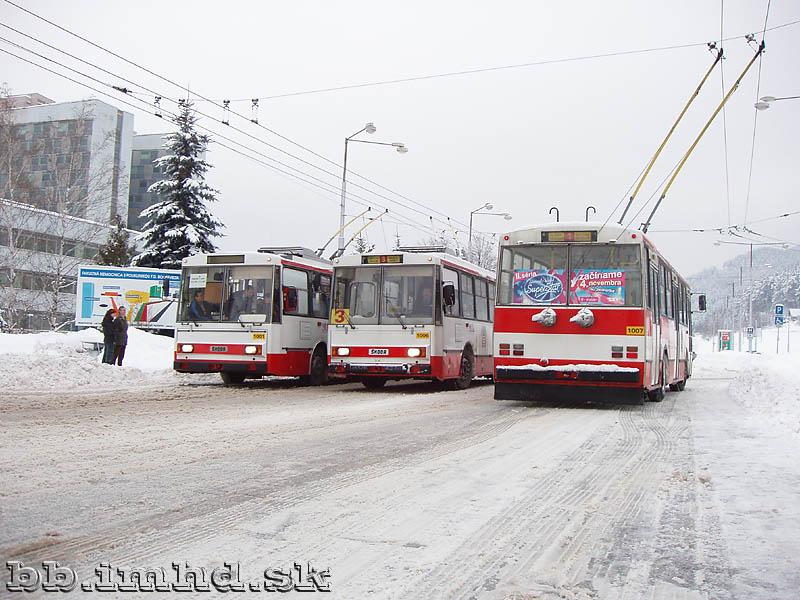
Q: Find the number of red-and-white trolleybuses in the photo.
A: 3